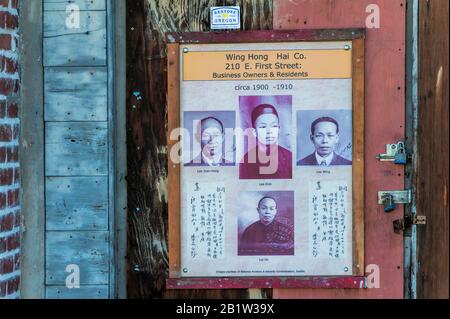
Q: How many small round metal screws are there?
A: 4